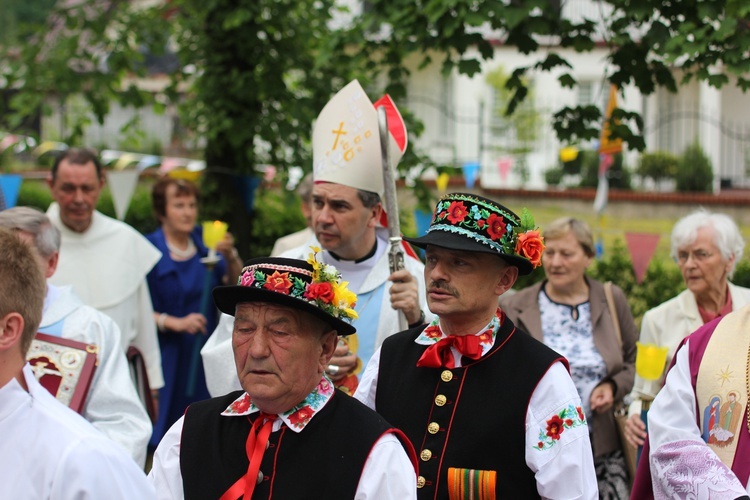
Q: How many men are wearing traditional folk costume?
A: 2